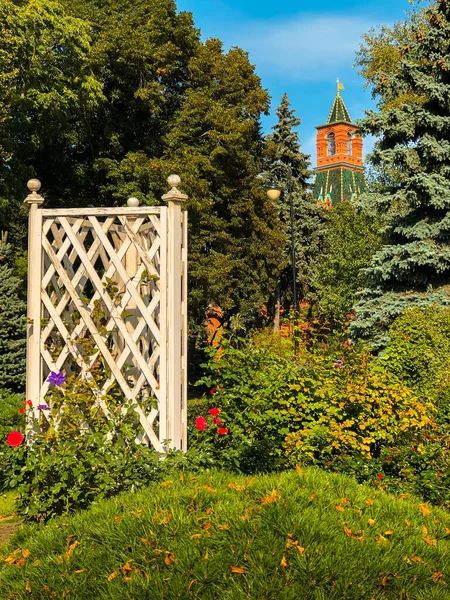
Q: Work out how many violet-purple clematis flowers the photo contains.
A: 2